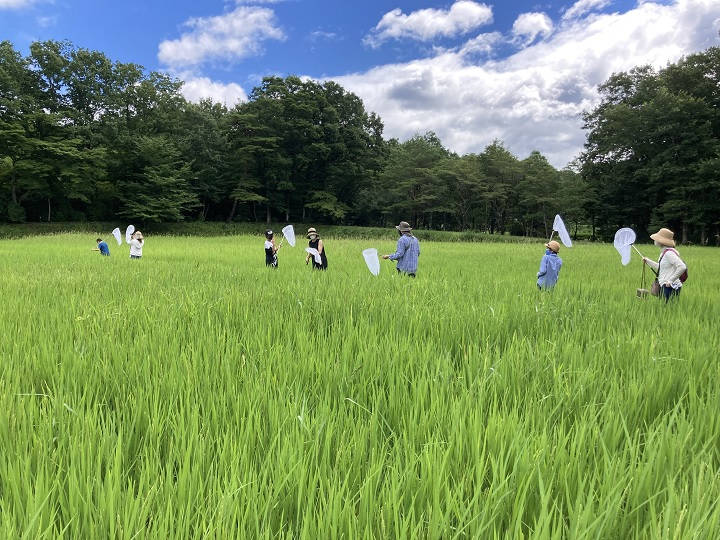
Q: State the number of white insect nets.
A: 7